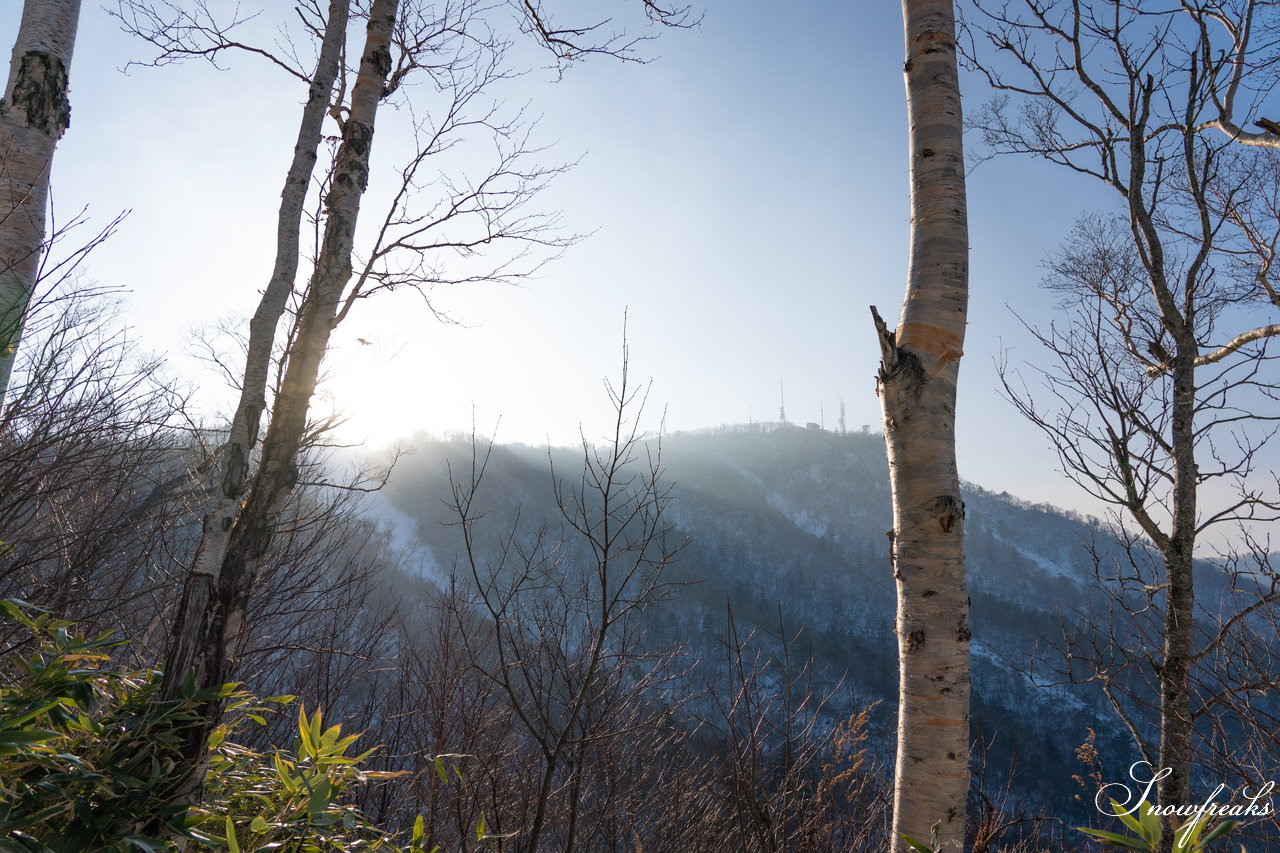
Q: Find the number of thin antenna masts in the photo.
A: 4